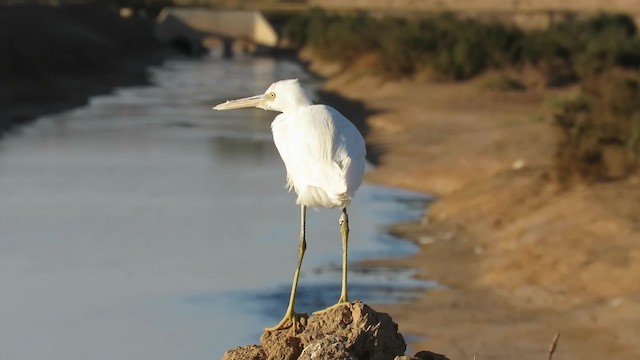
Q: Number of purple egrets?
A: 0